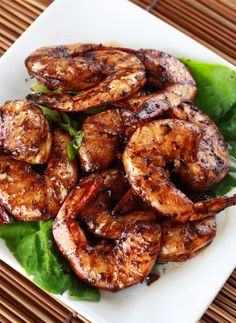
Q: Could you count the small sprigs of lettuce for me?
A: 1